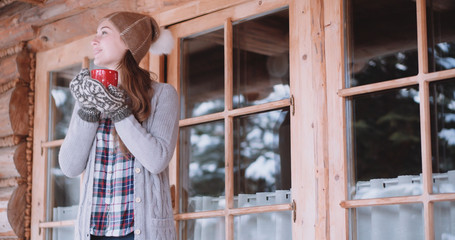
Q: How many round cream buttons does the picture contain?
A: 3